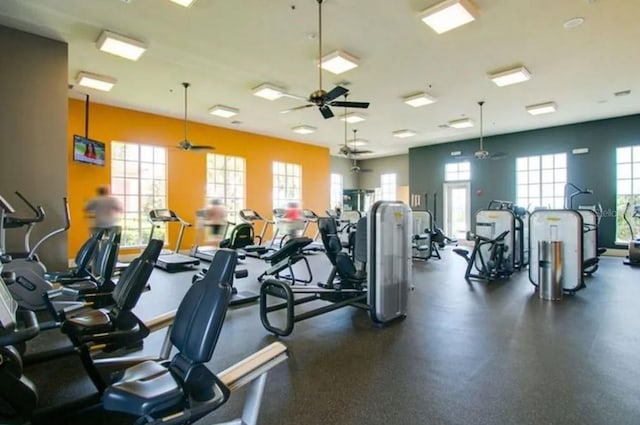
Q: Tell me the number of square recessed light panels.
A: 15